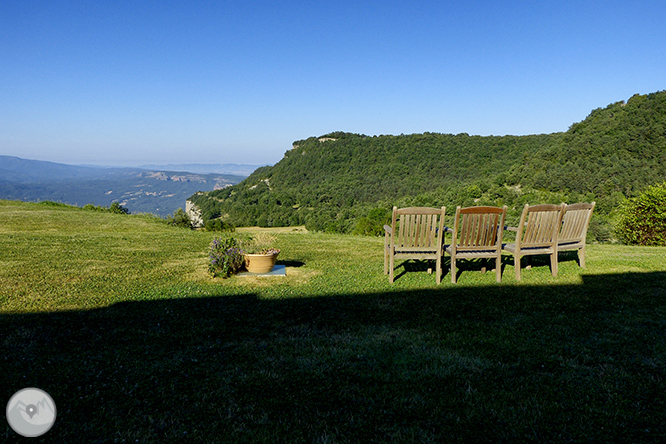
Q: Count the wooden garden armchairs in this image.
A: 4